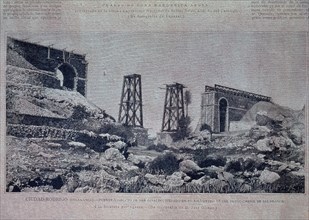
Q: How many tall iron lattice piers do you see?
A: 2